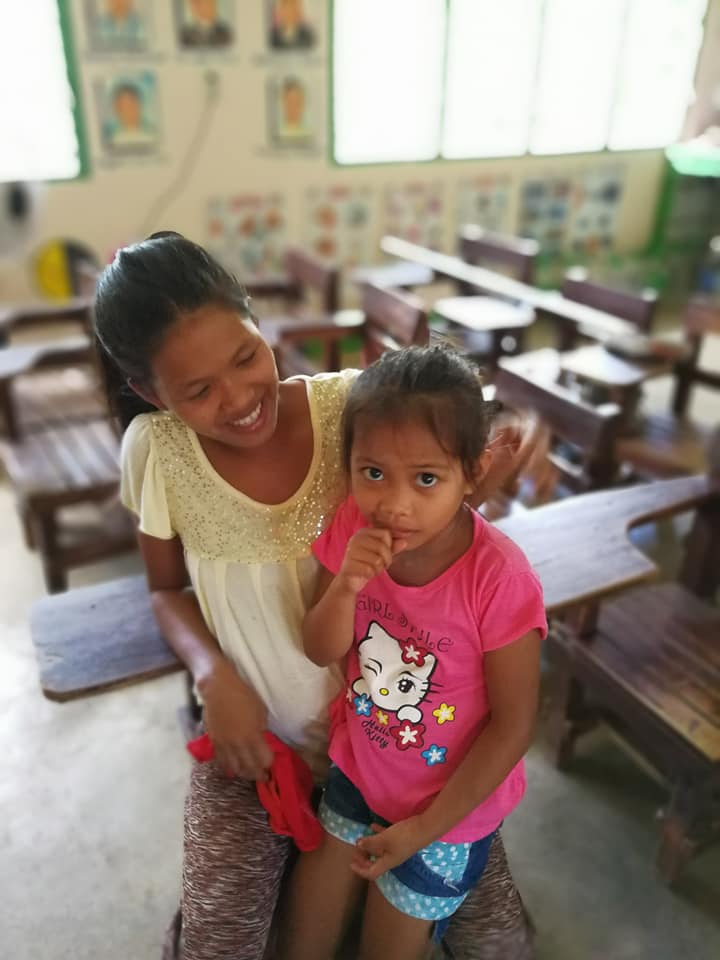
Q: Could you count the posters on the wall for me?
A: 11